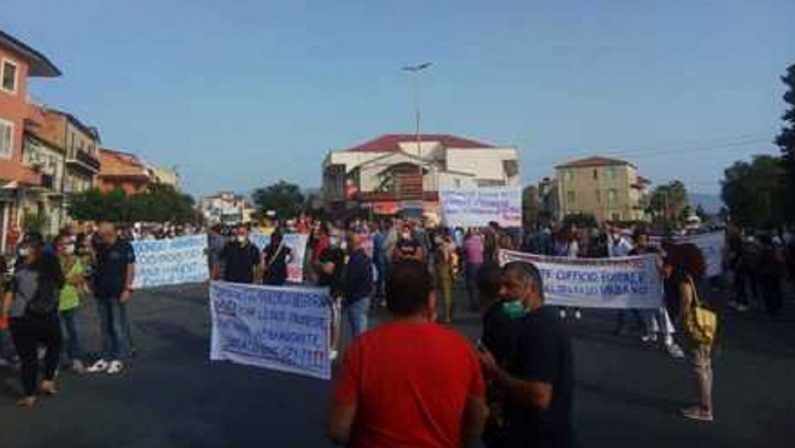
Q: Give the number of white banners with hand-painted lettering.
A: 6